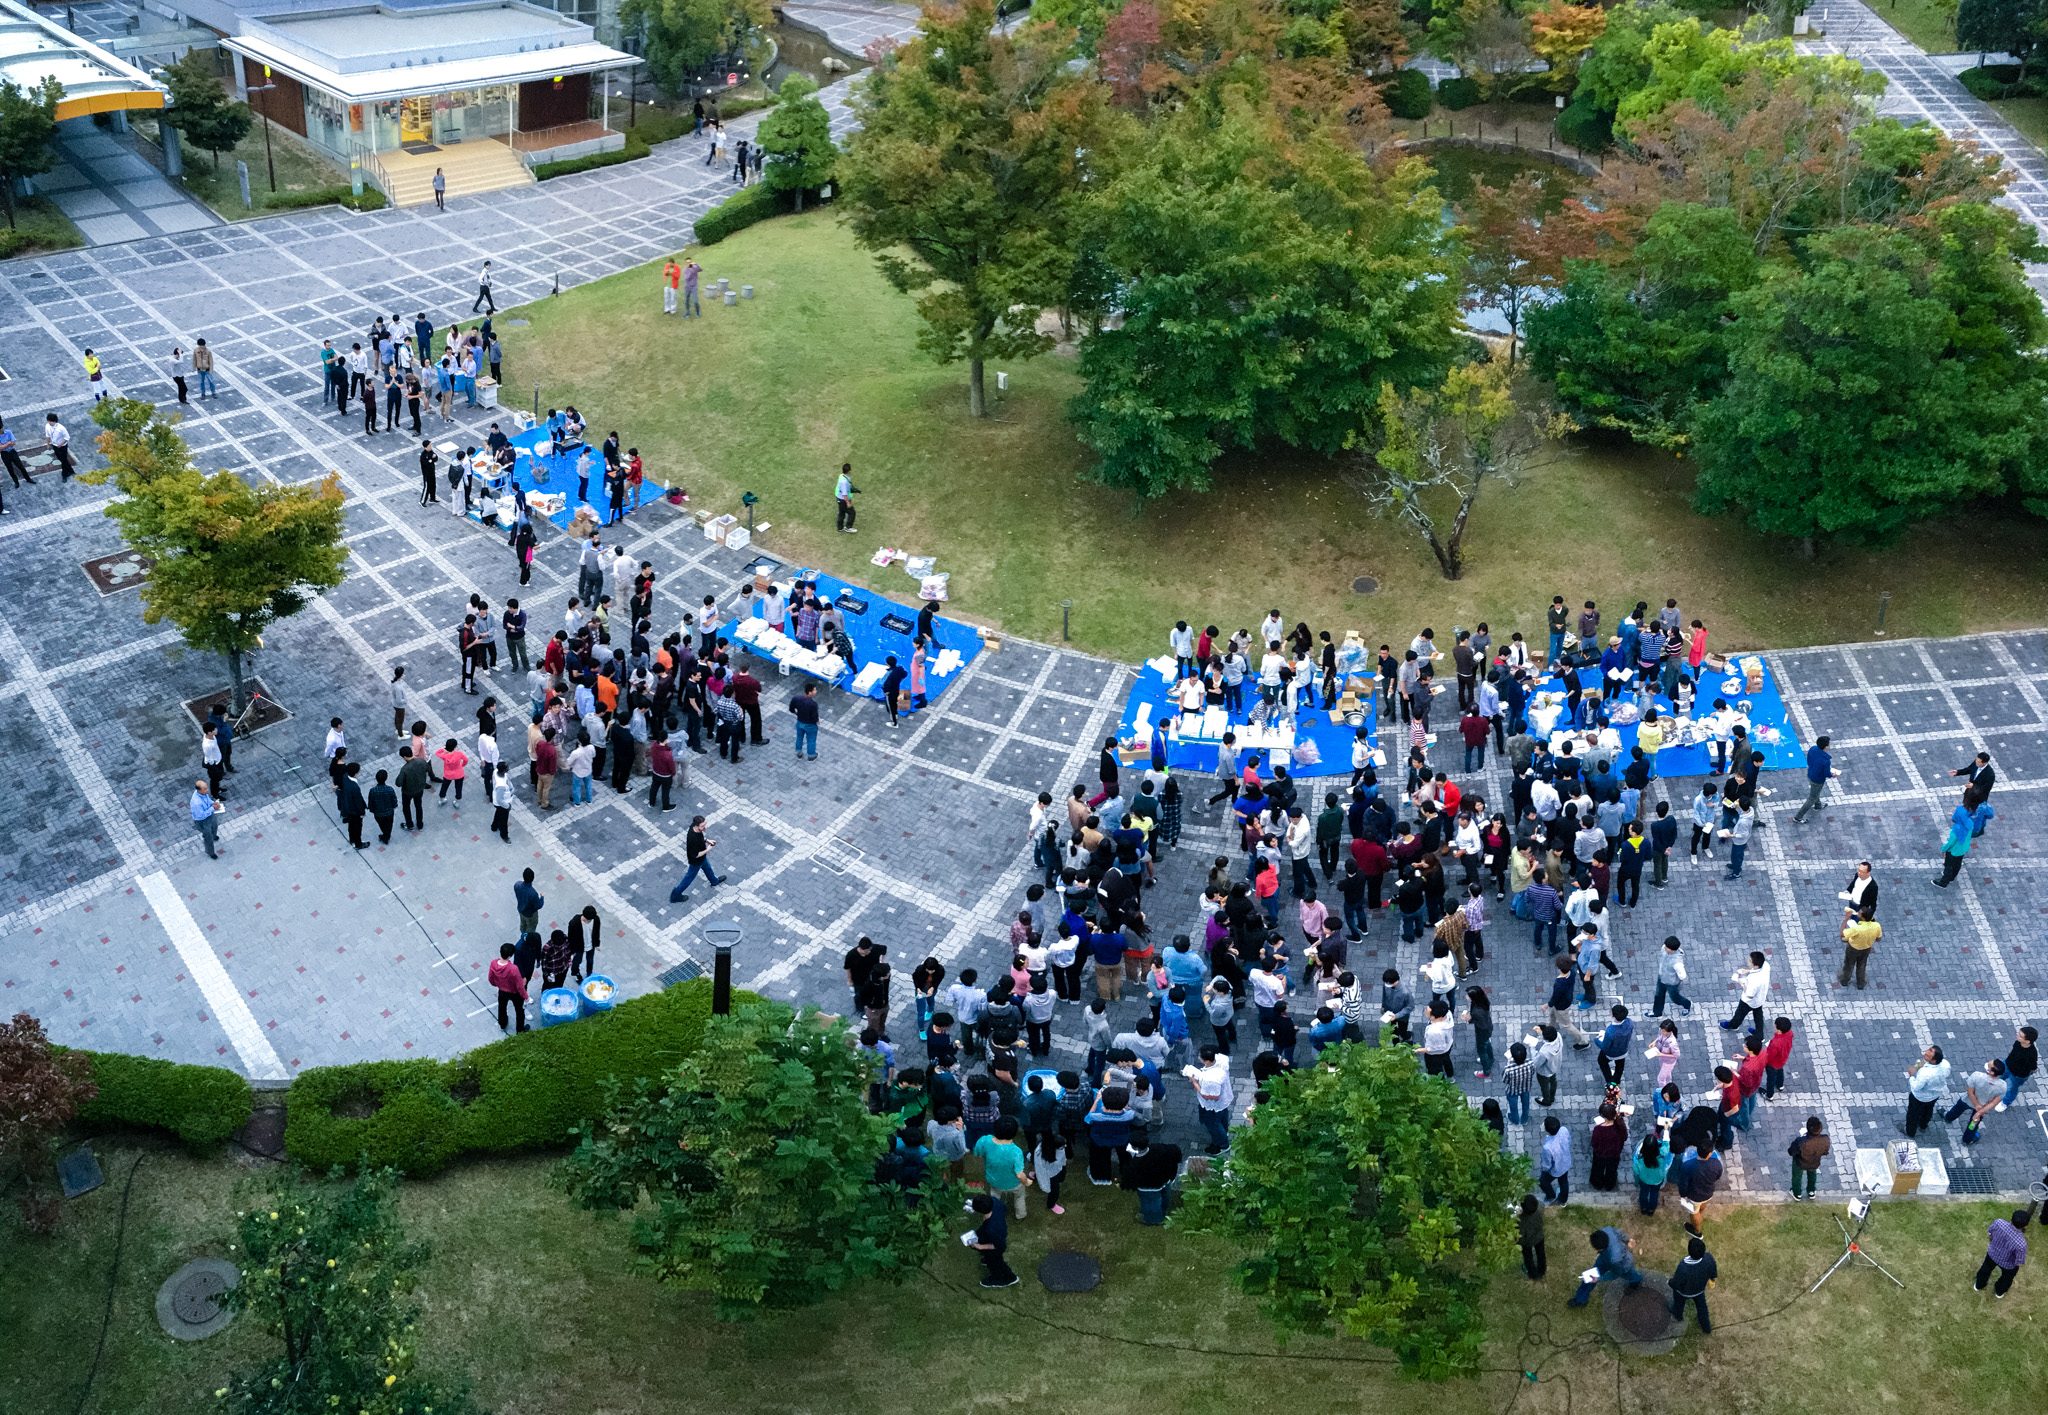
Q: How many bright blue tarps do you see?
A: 4